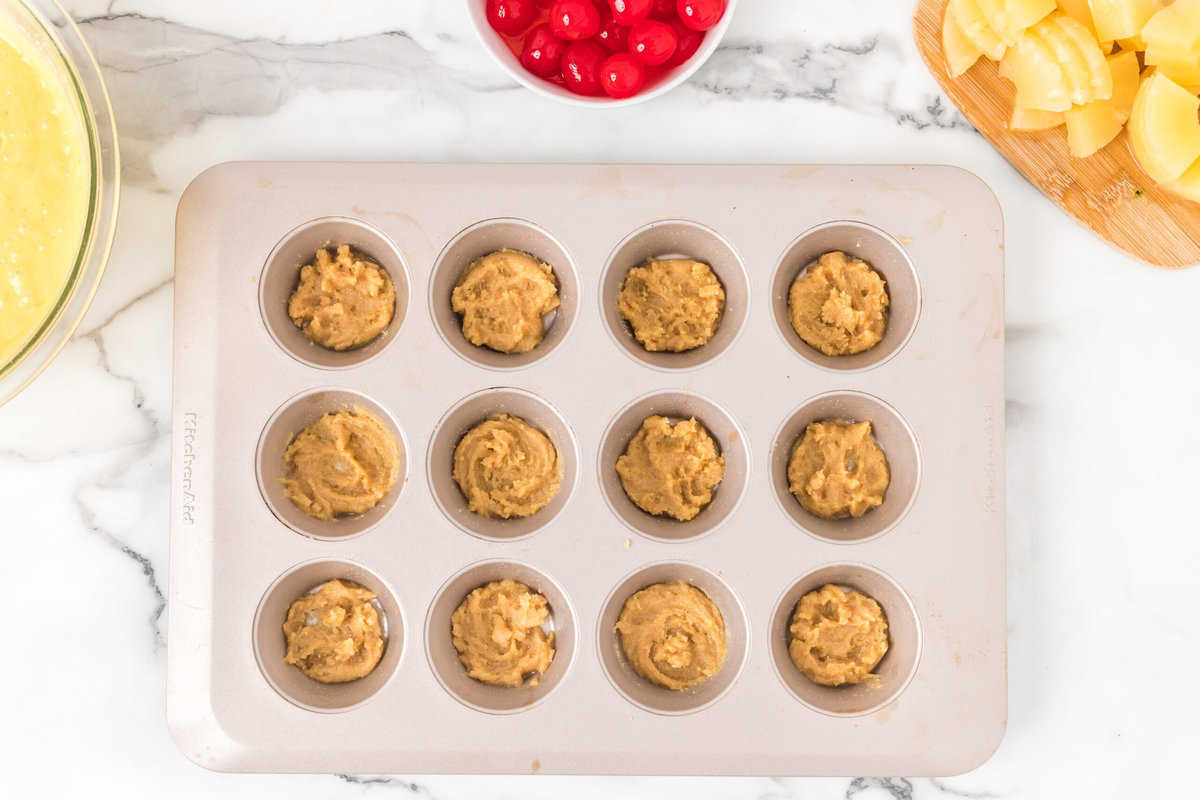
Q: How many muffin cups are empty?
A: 0